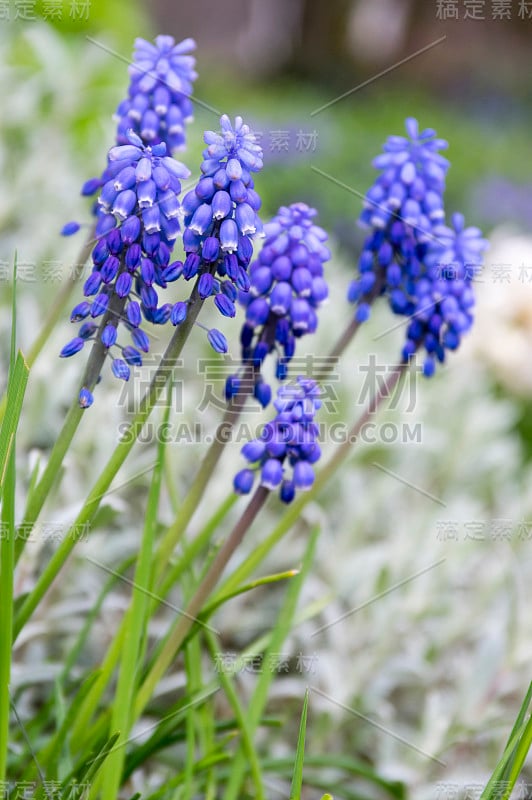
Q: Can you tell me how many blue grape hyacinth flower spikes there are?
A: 7